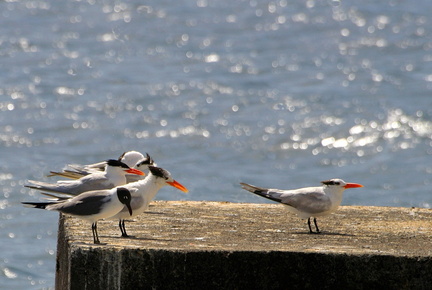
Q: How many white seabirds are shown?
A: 5